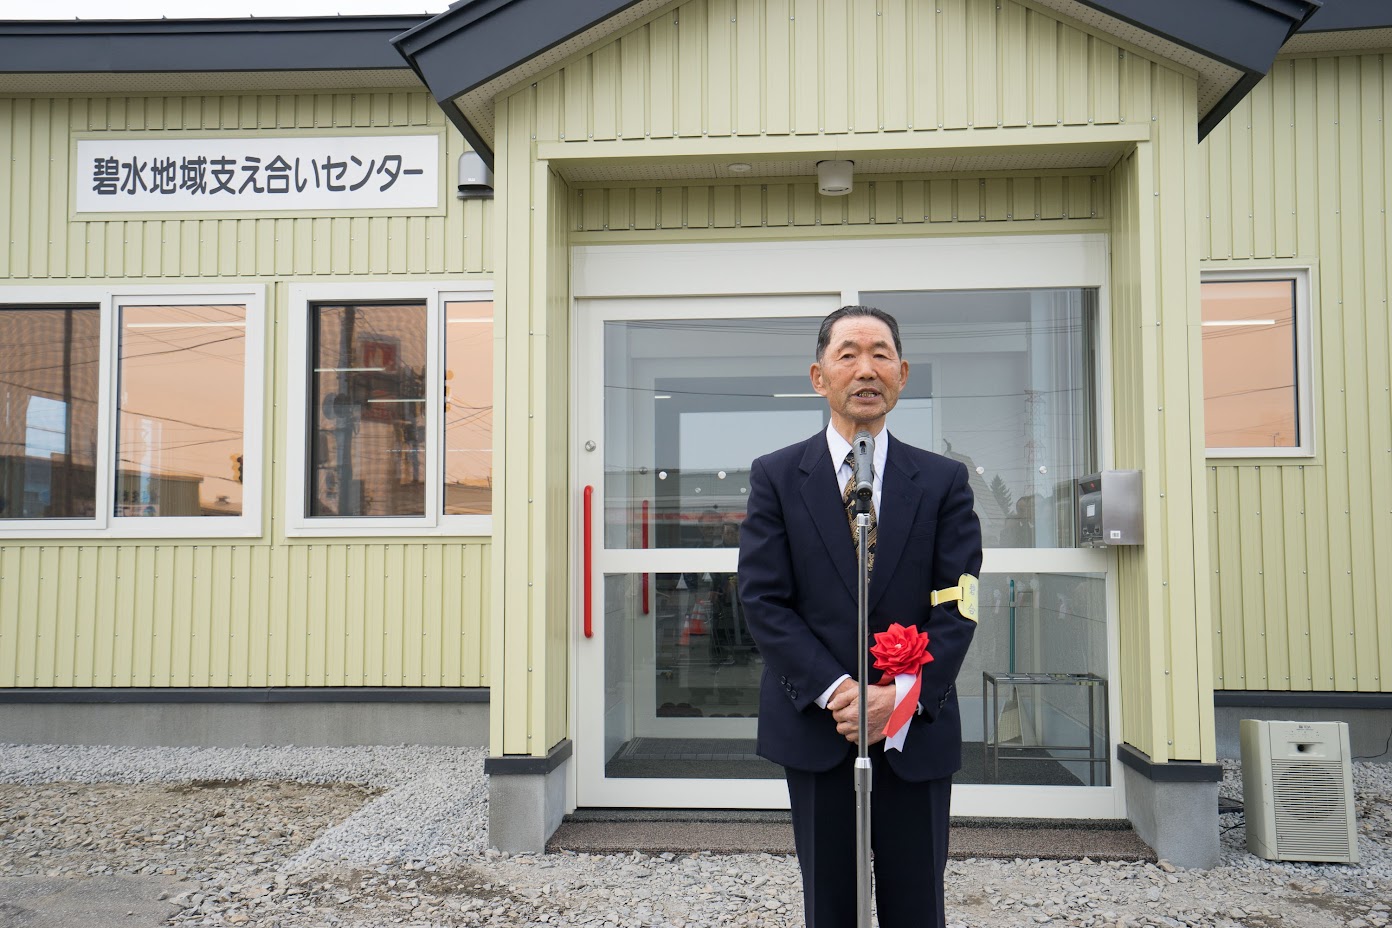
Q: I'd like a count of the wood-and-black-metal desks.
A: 0